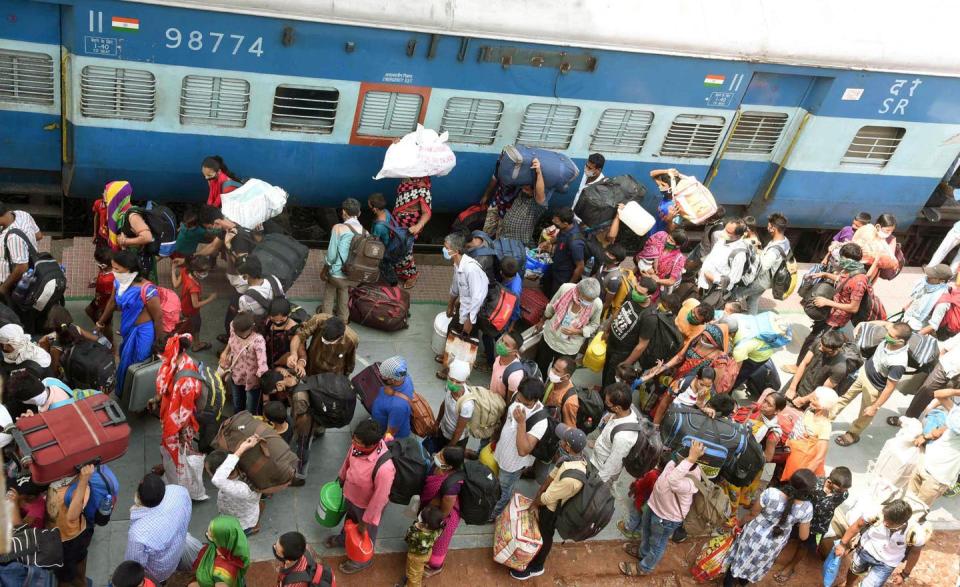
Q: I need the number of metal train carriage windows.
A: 11